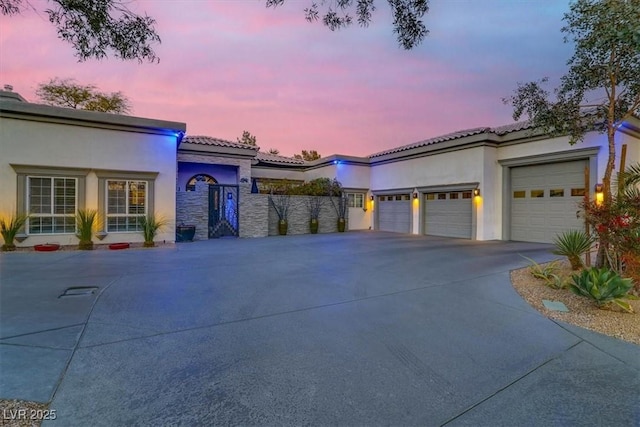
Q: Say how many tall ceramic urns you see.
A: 3